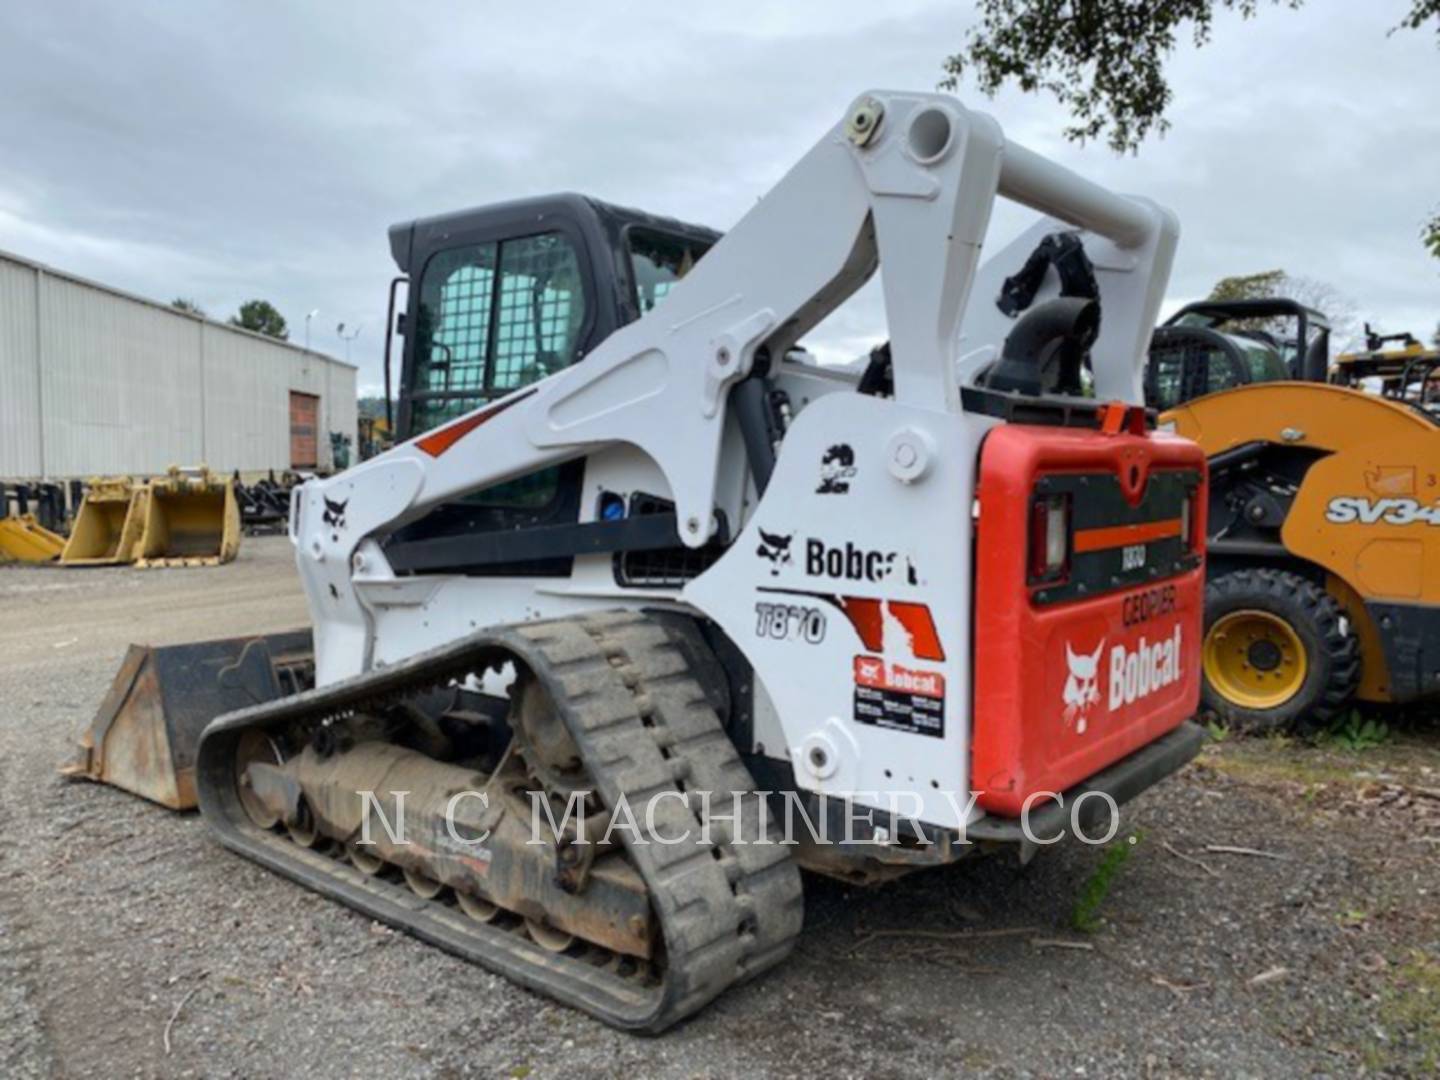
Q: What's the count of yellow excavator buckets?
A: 3